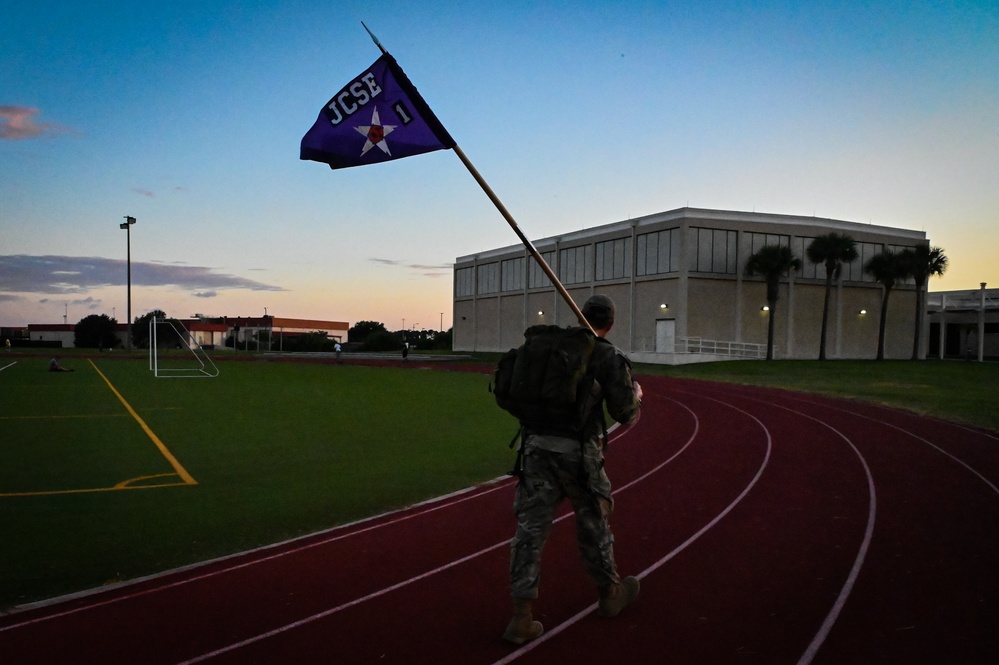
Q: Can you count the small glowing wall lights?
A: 4